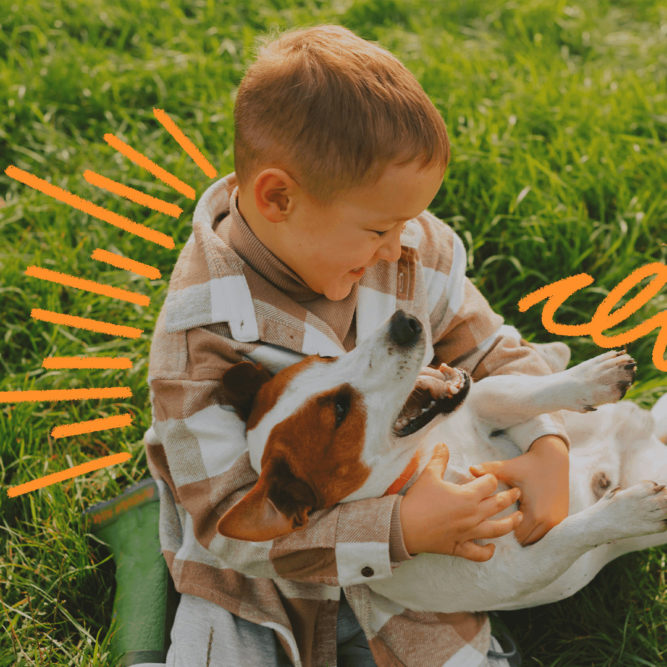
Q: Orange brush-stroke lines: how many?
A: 11